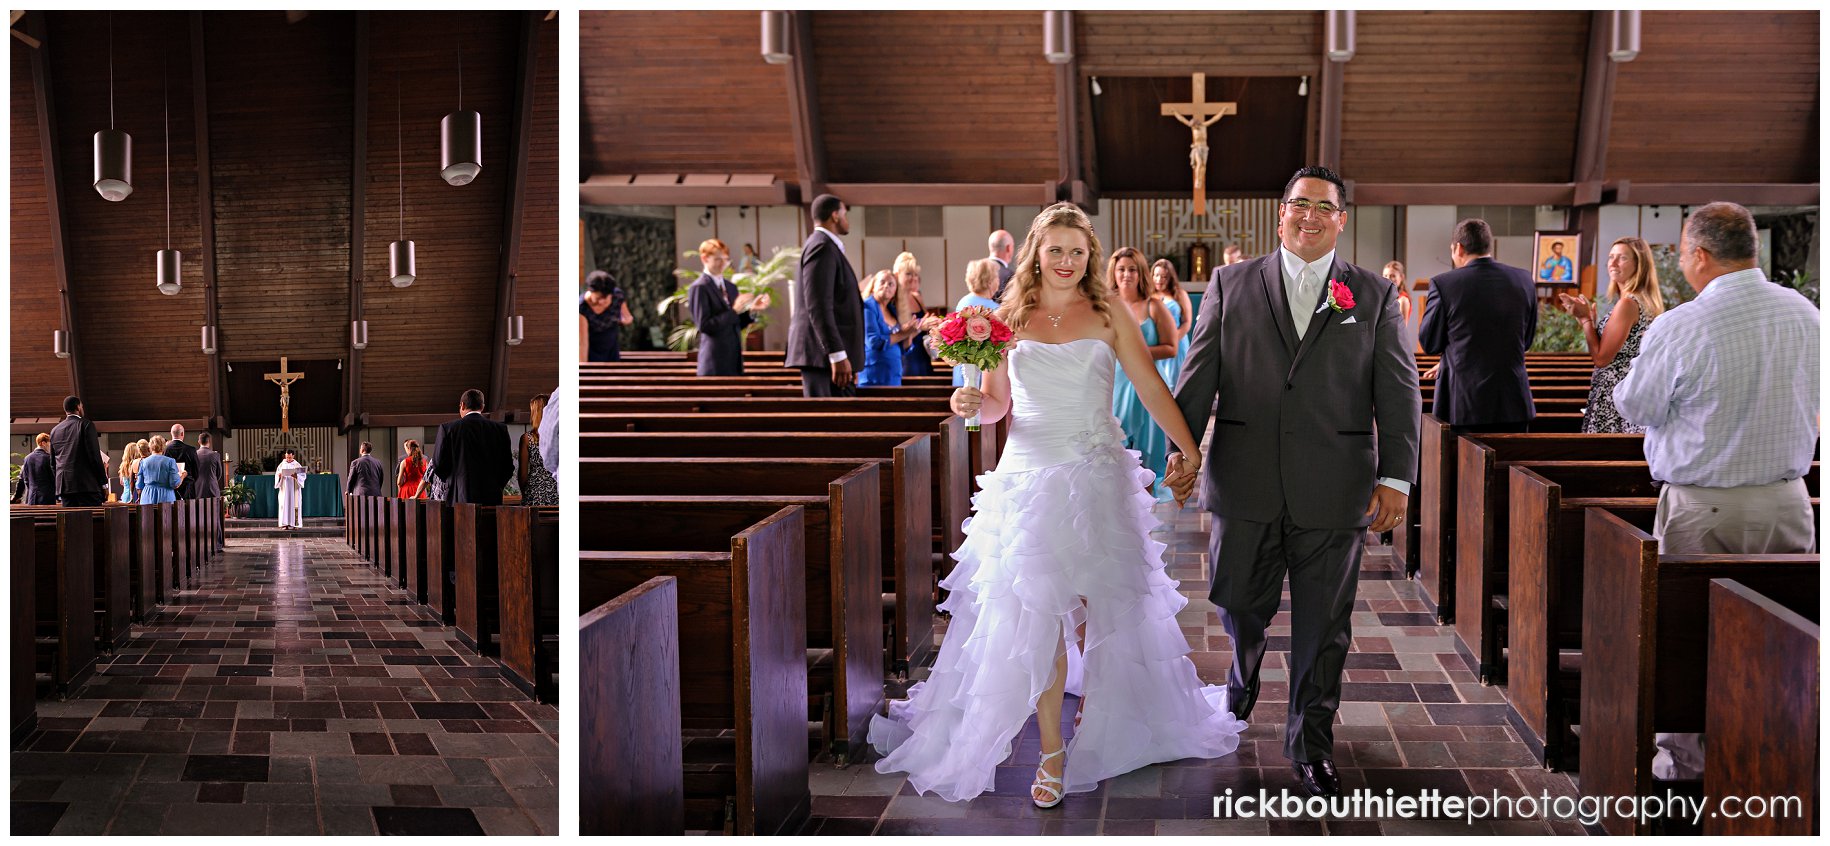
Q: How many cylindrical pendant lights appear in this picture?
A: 12